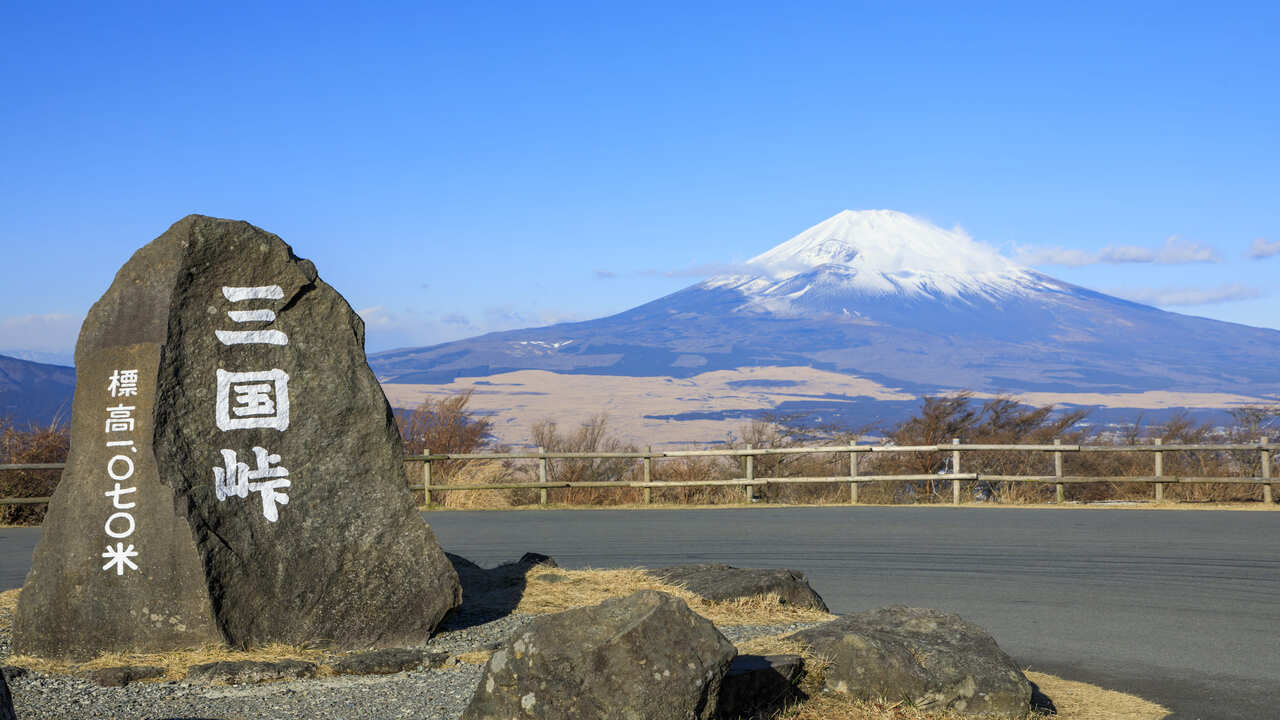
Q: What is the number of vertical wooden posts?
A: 9